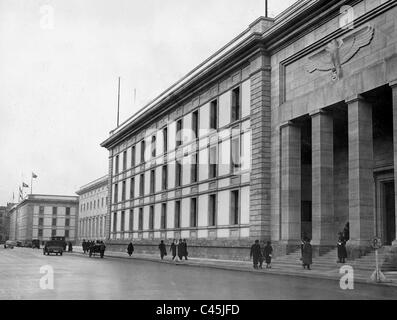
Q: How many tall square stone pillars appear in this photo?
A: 4